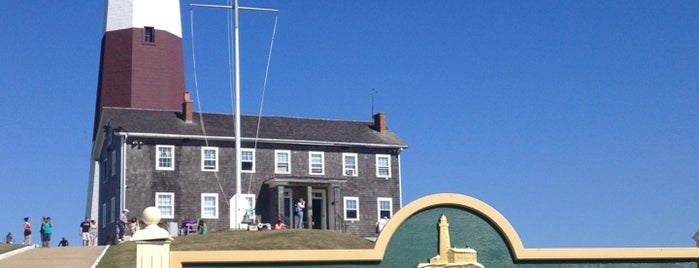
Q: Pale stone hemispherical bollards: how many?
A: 0